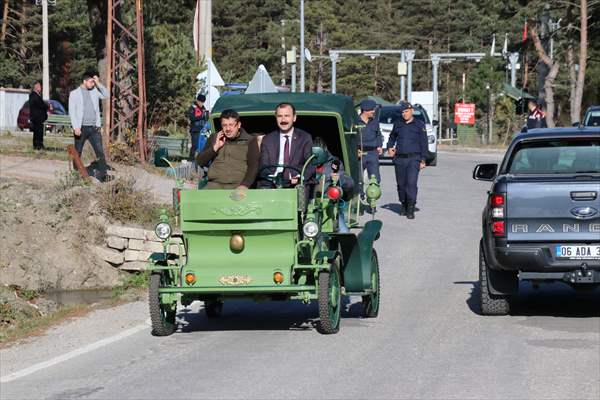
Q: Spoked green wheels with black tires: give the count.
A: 3